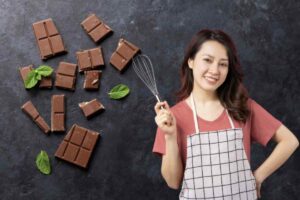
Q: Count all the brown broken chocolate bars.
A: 12